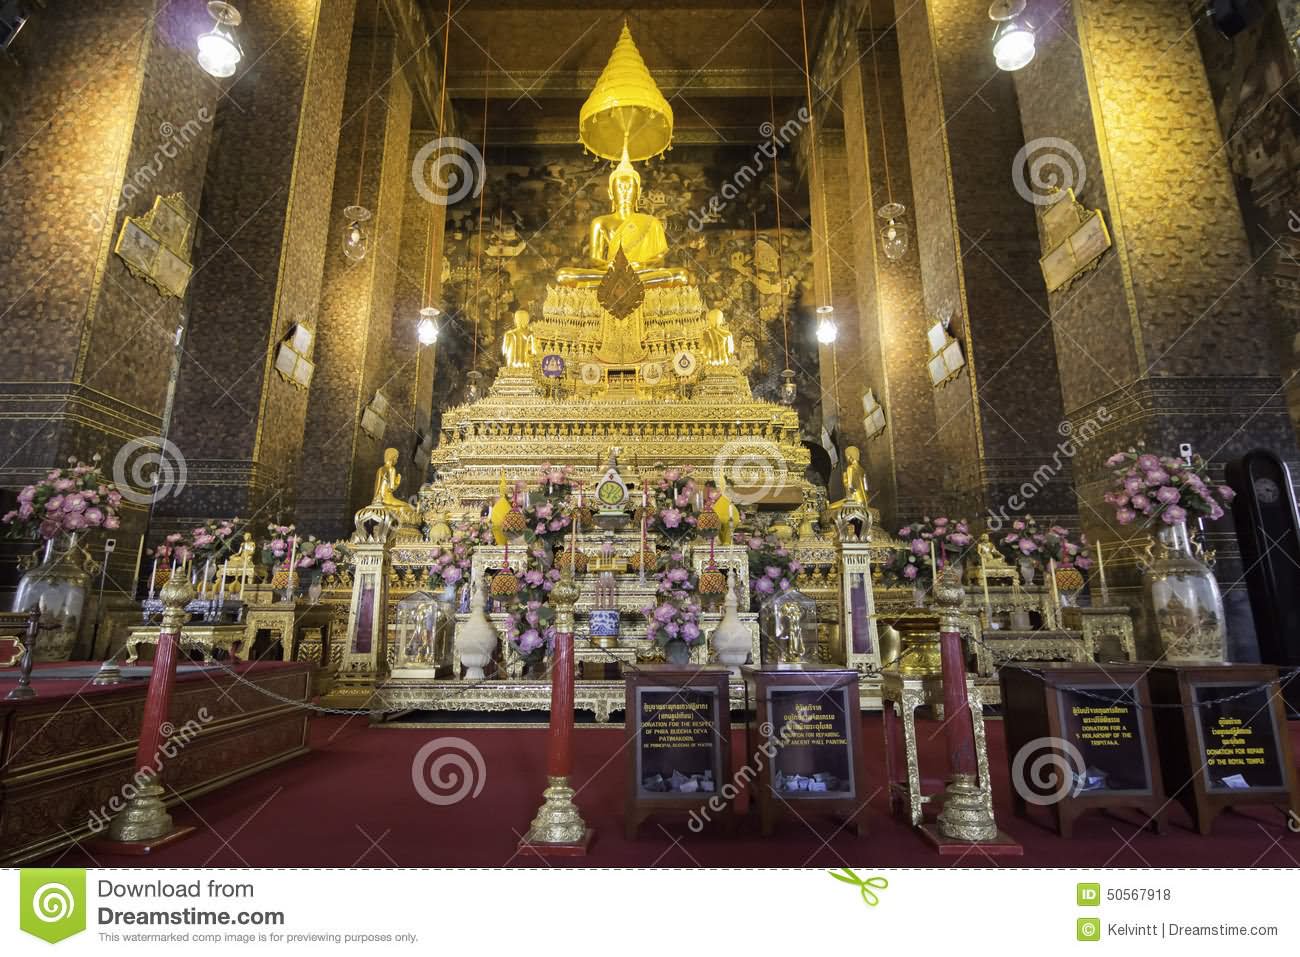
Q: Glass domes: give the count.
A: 2